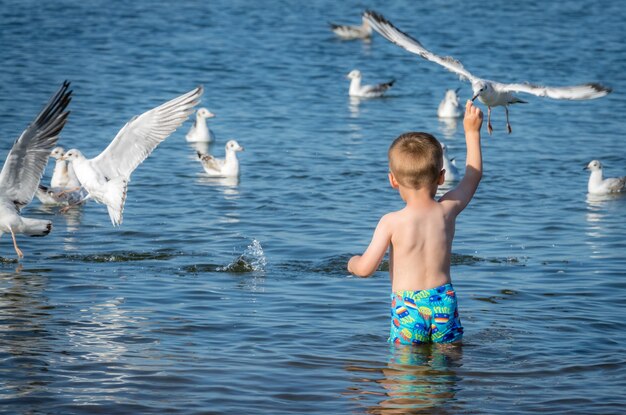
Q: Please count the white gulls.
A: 11